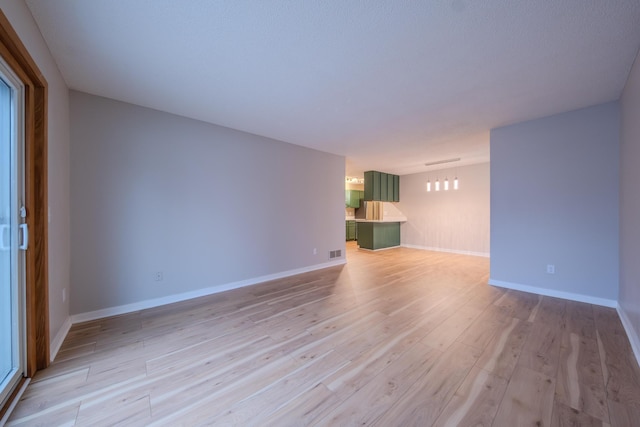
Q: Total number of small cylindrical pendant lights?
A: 4